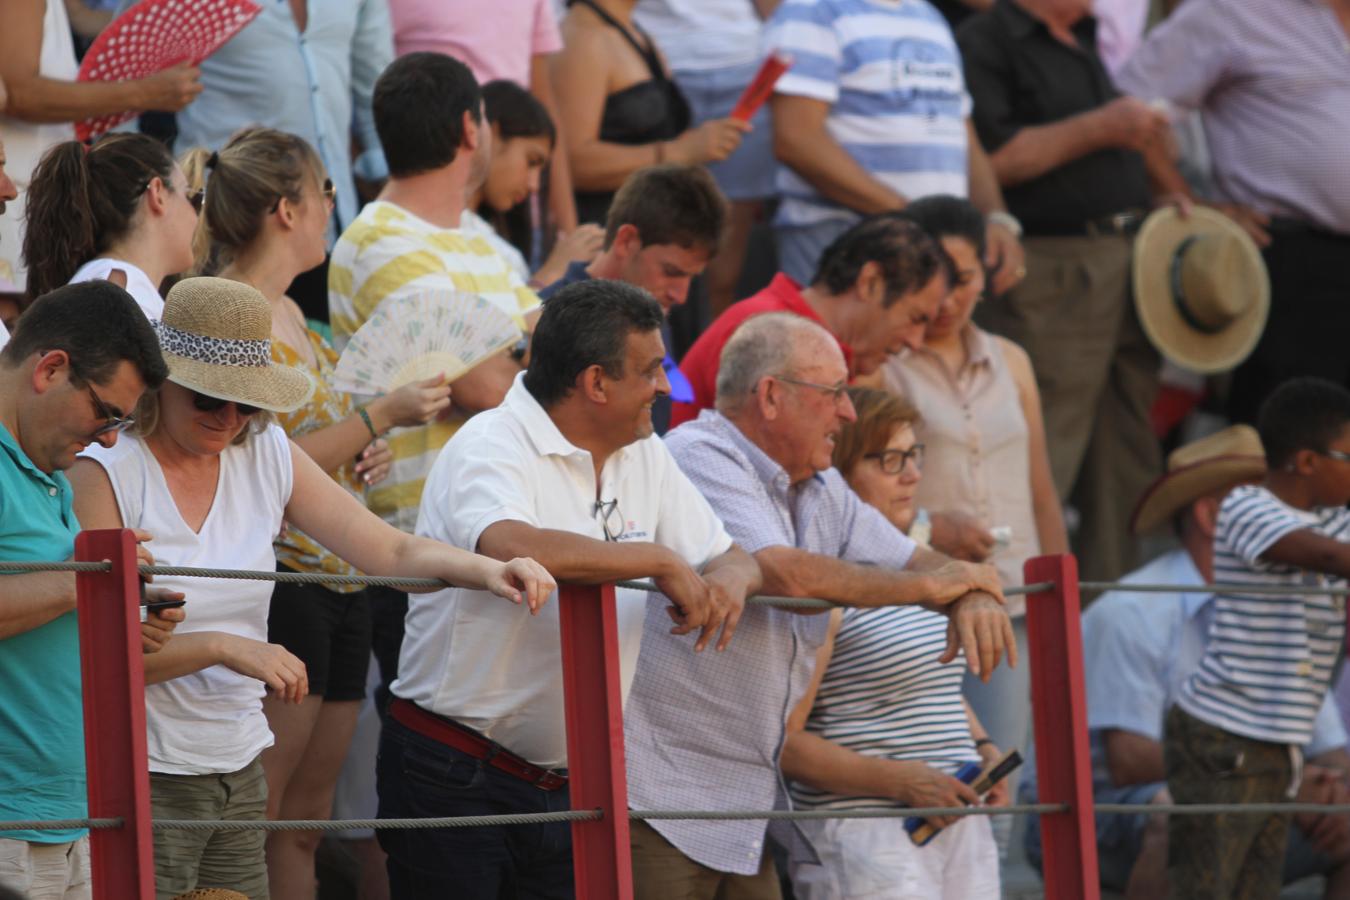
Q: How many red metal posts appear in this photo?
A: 3